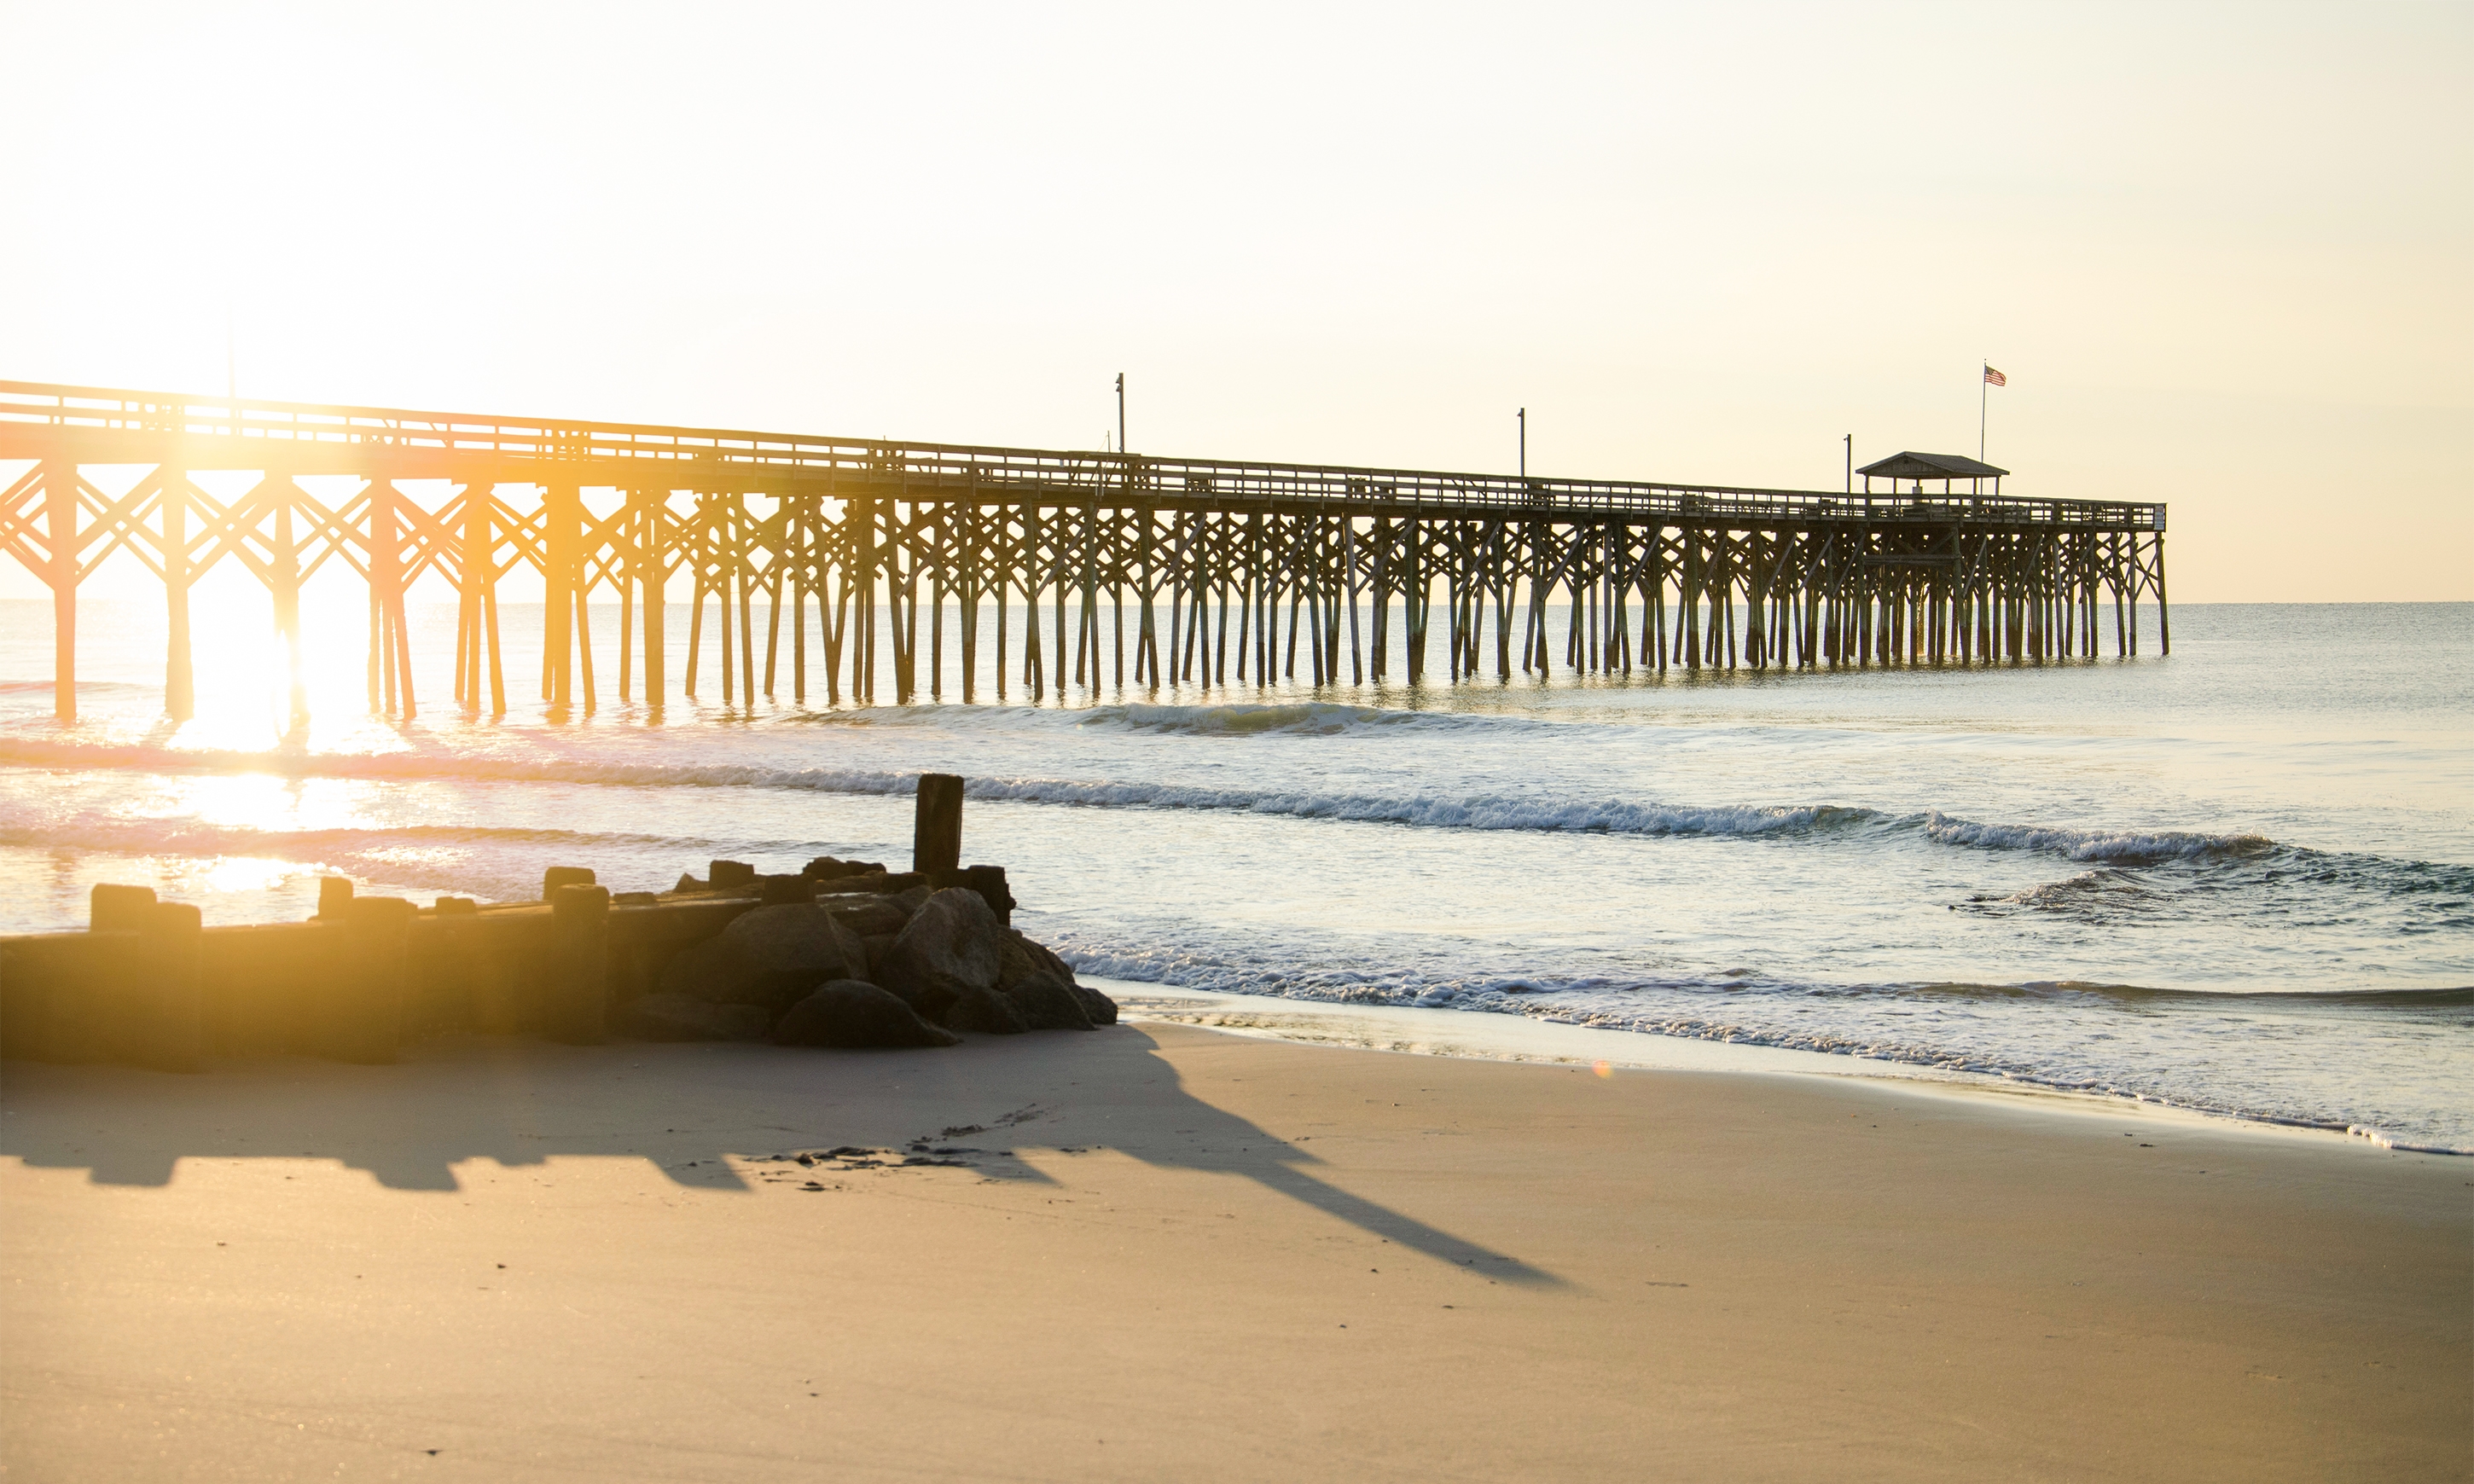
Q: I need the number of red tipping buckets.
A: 0